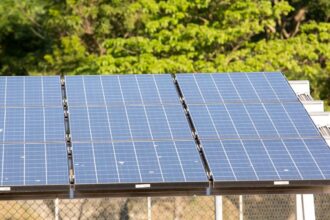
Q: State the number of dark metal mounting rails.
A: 2